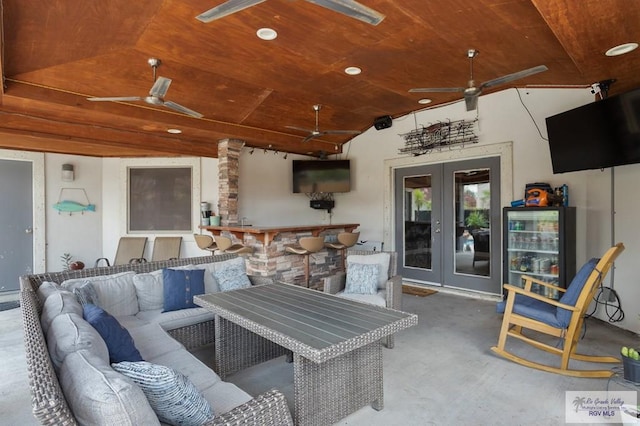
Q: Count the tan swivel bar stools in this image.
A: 4